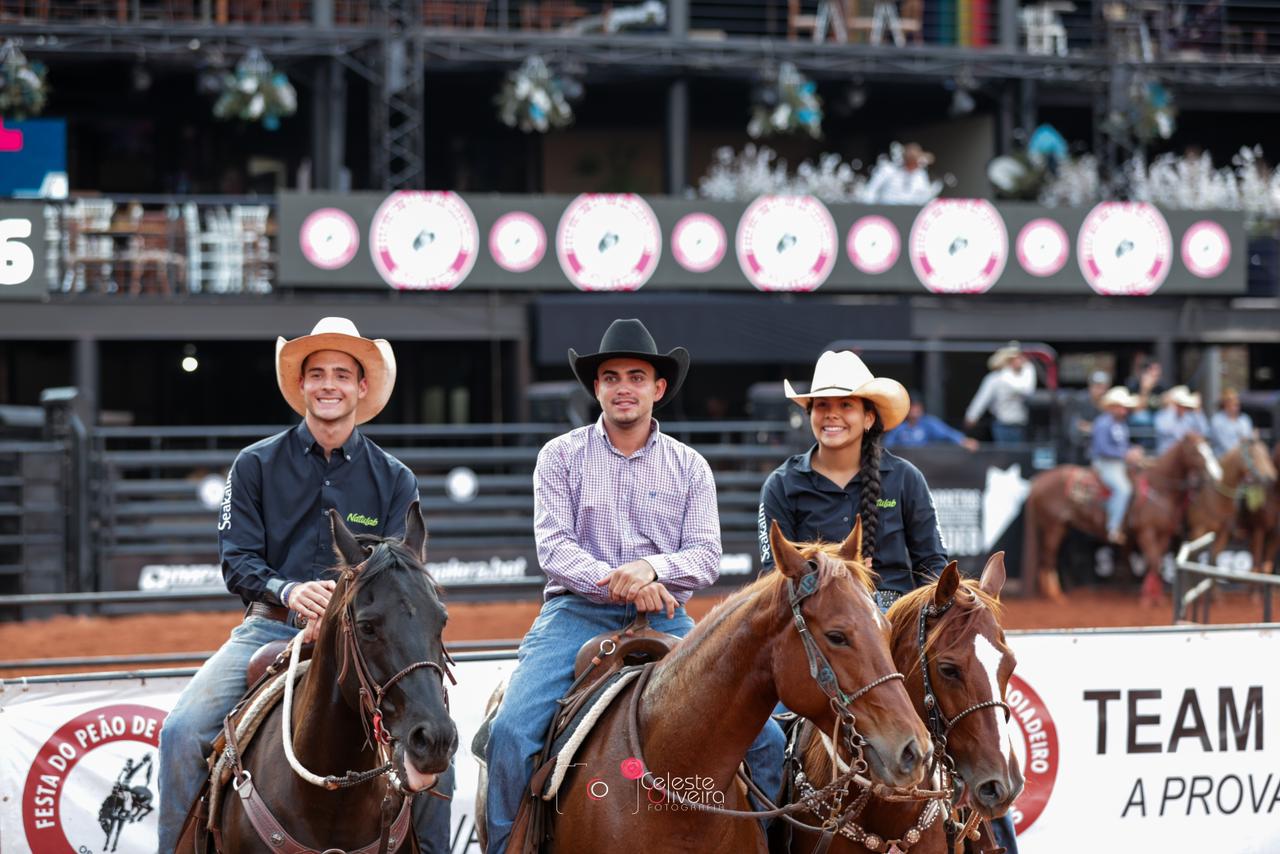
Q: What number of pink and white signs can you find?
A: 11